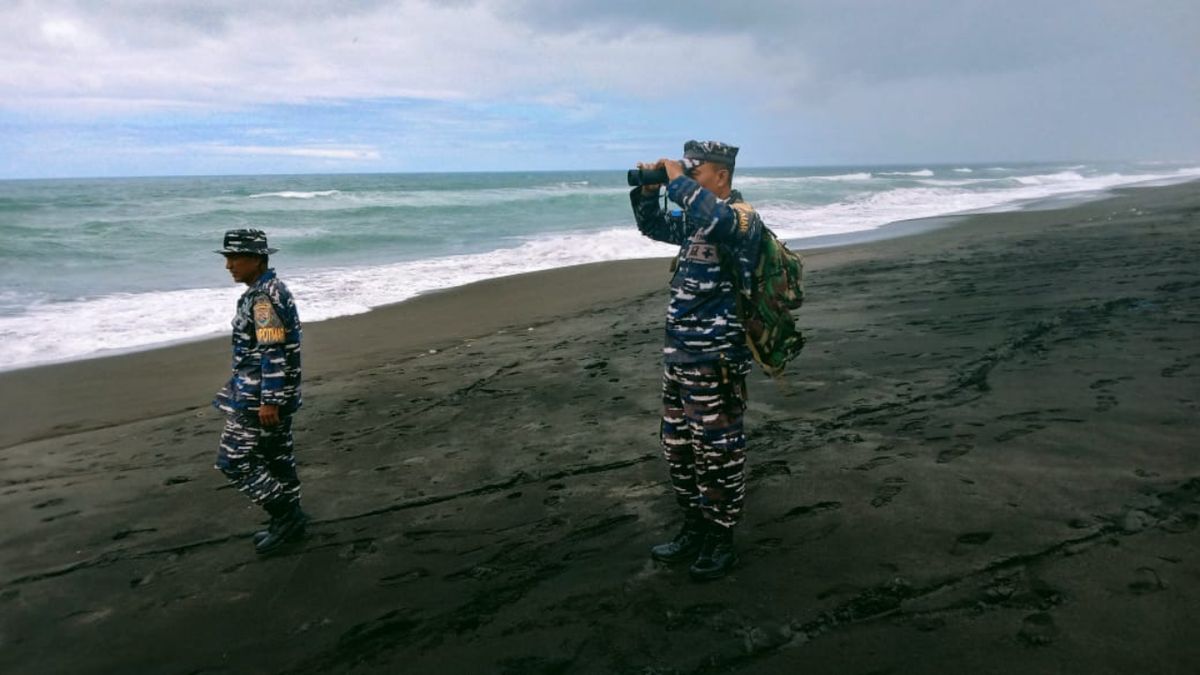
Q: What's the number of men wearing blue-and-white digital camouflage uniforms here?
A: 2